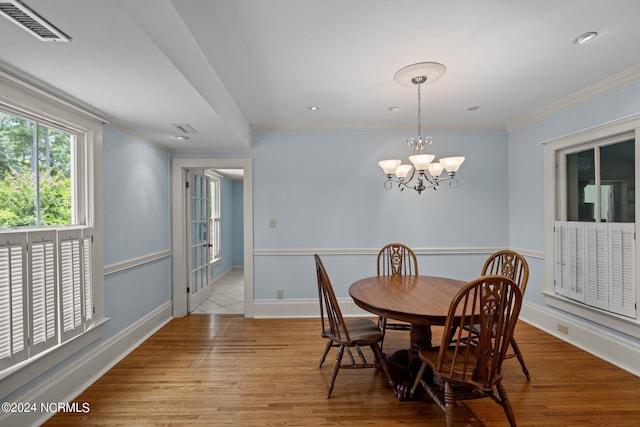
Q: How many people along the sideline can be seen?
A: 0